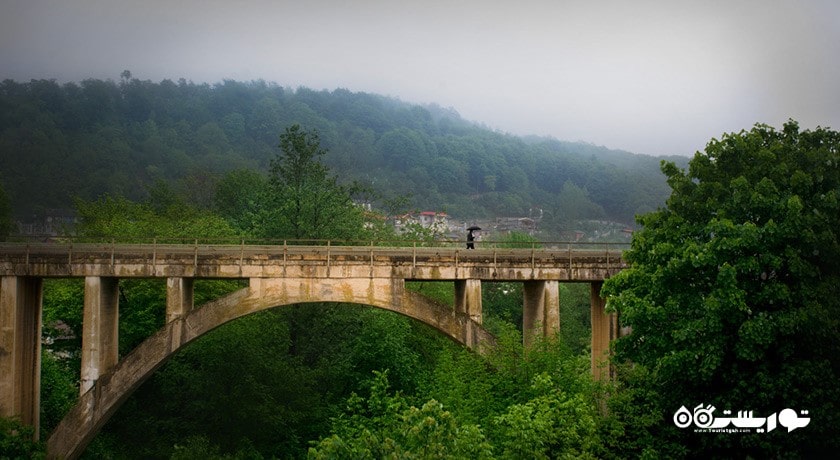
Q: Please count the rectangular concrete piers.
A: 6